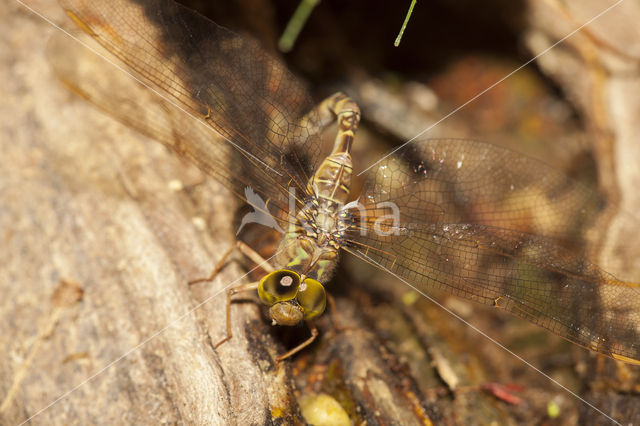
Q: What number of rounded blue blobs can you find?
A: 0